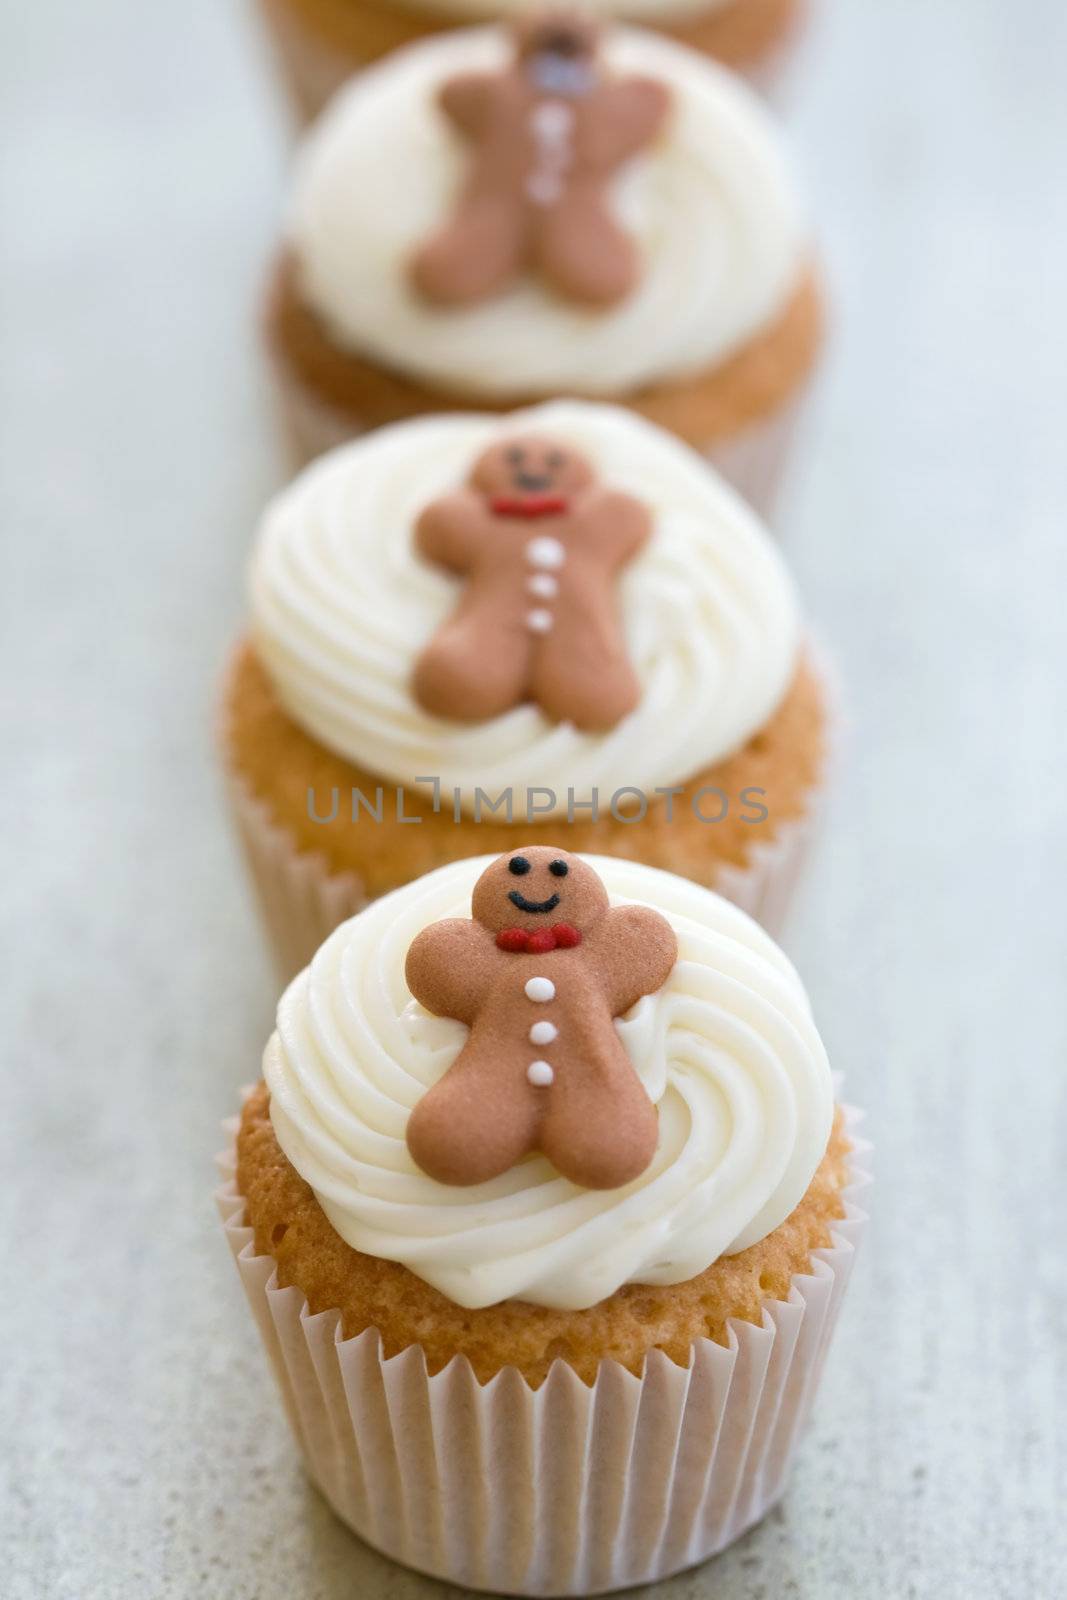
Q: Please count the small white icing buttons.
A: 9